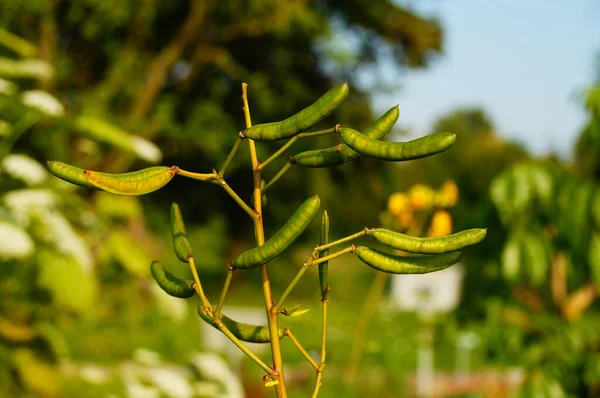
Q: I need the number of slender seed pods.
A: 12